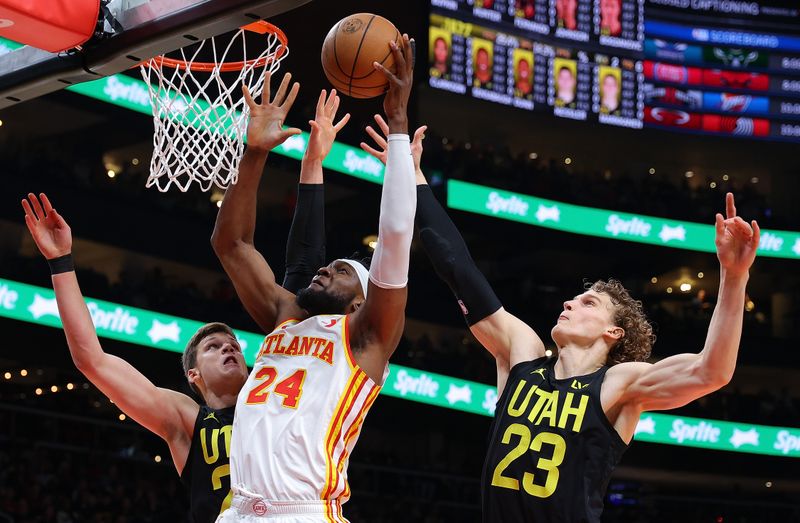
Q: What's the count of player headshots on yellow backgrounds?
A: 5